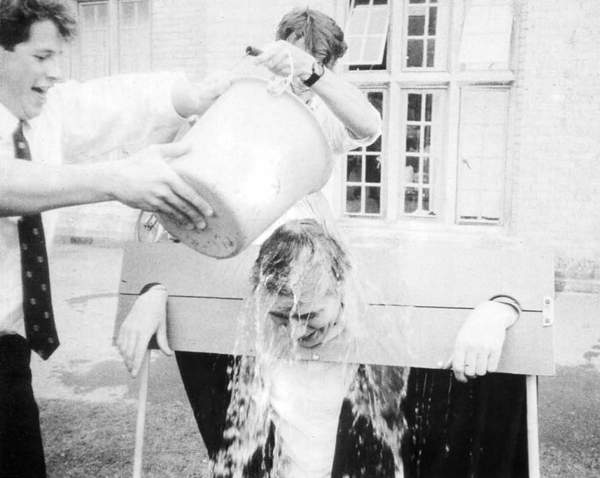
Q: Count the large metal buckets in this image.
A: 1